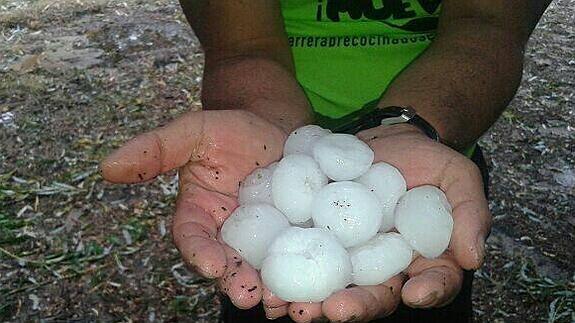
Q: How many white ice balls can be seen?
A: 10